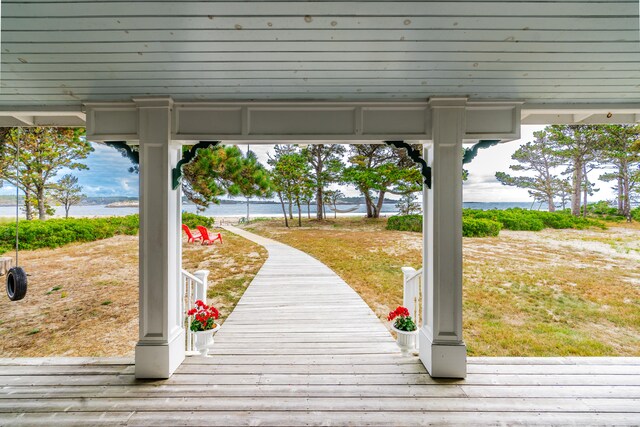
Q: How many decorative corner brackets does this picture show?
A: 4